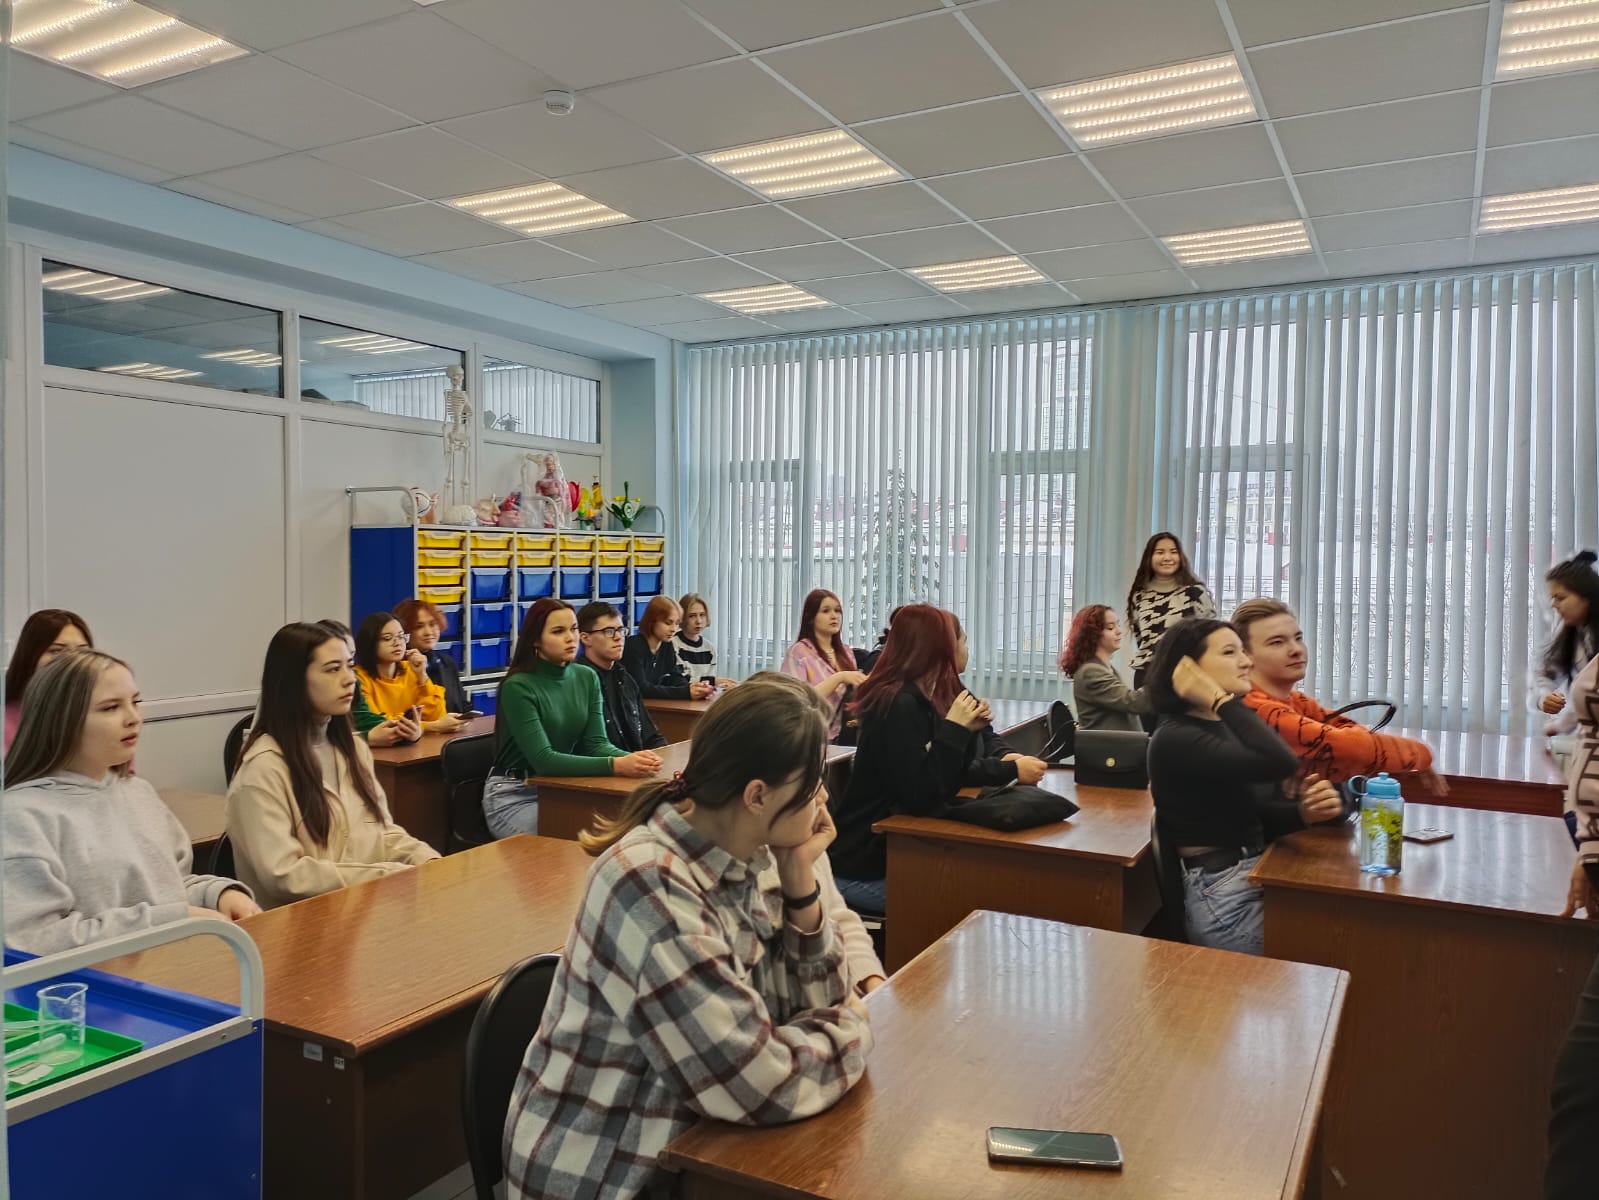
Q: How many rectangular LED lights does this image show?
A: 9